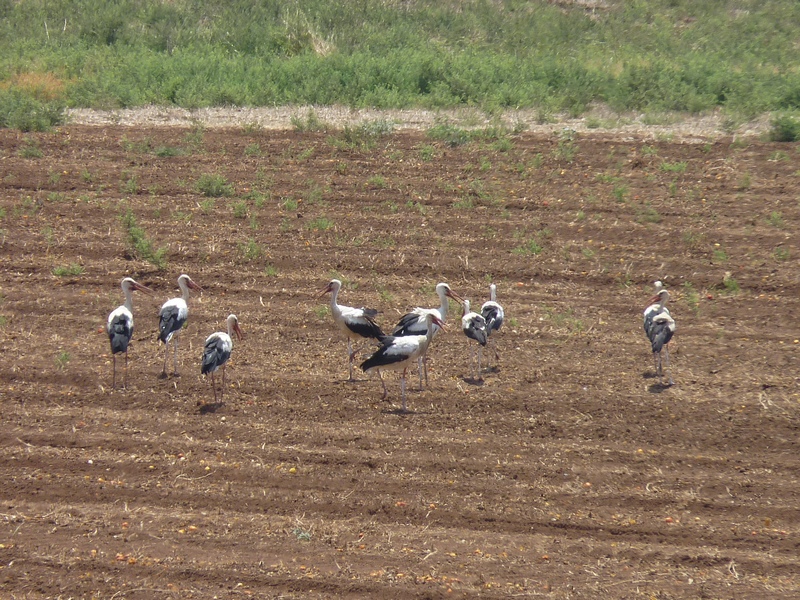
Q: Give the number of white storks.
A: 10